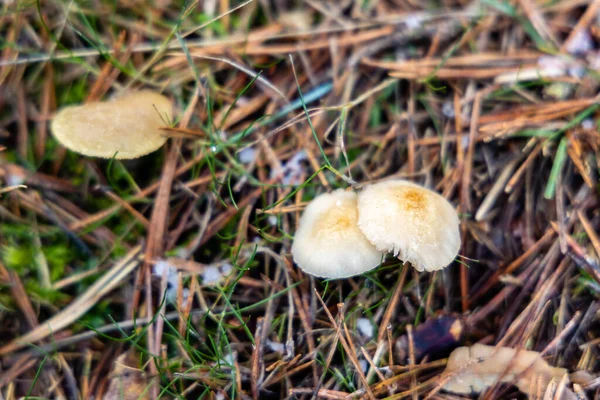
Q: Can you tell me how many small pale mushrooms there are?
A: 3